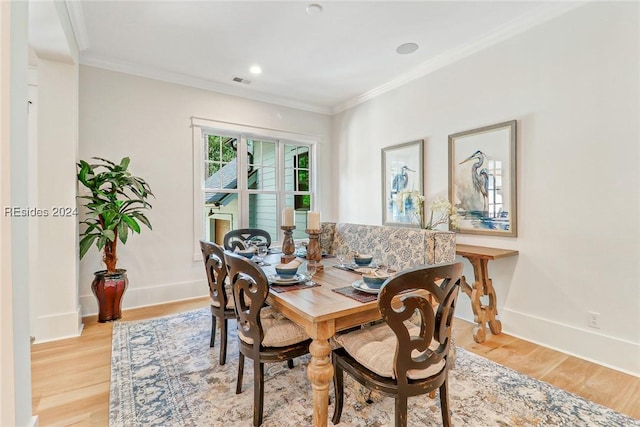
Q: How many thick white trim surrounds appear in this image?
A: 1